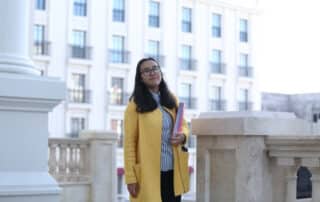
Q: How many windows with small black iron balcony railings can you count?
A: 12